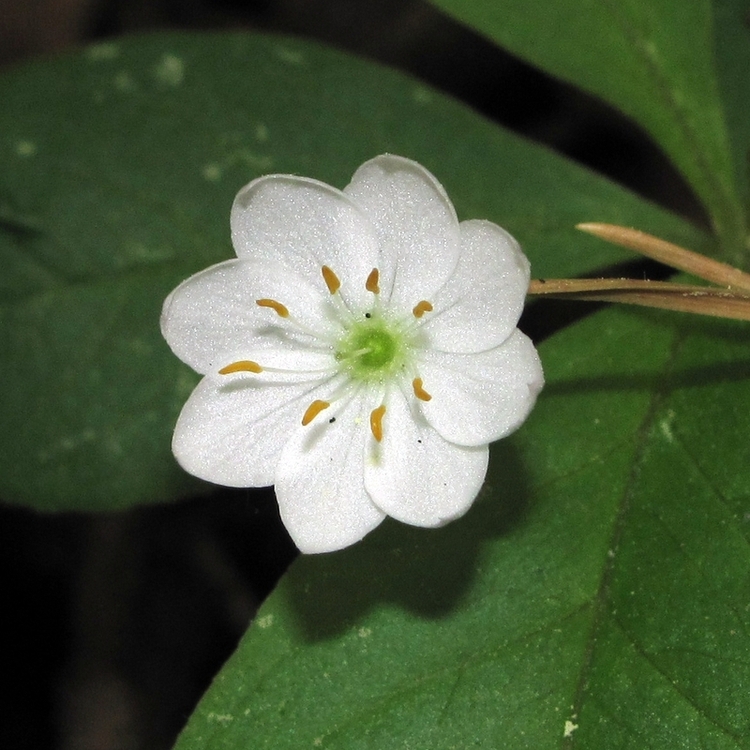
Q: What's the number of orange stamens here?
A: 8